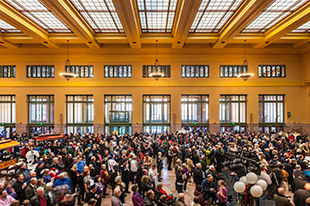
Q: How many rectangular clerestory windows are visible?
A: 8